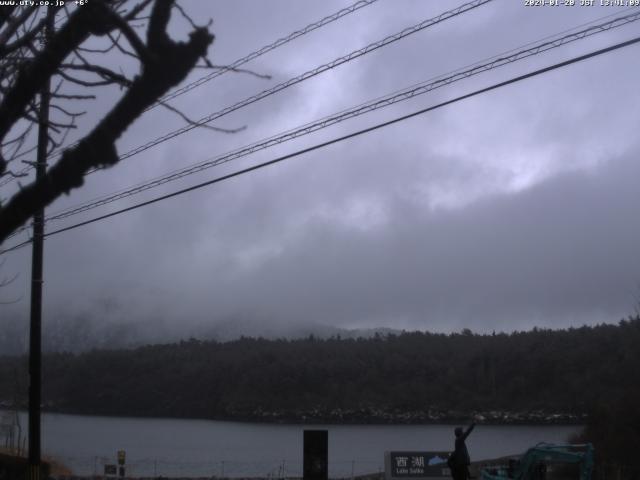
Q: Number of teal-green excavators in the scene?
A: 1